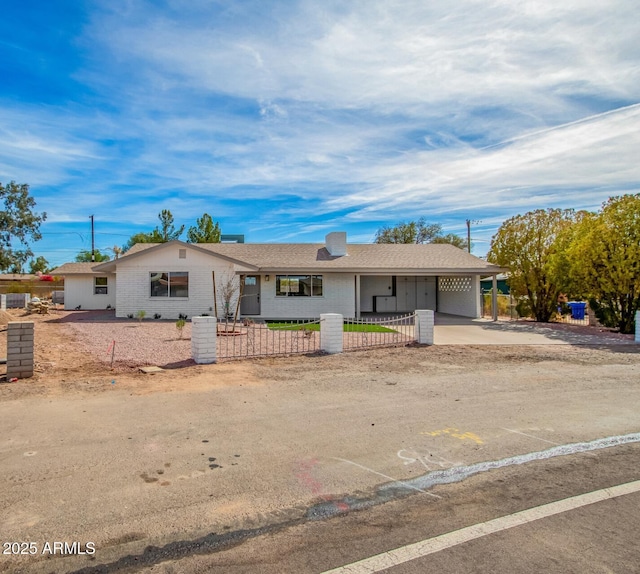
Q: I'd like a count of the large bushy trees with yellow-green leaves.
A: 2